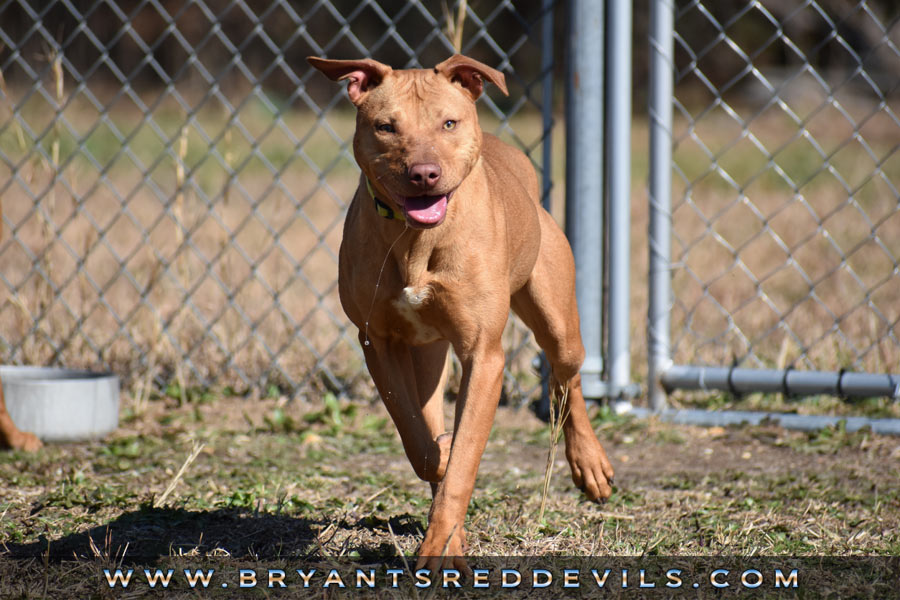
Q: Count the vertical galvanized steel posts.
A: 3